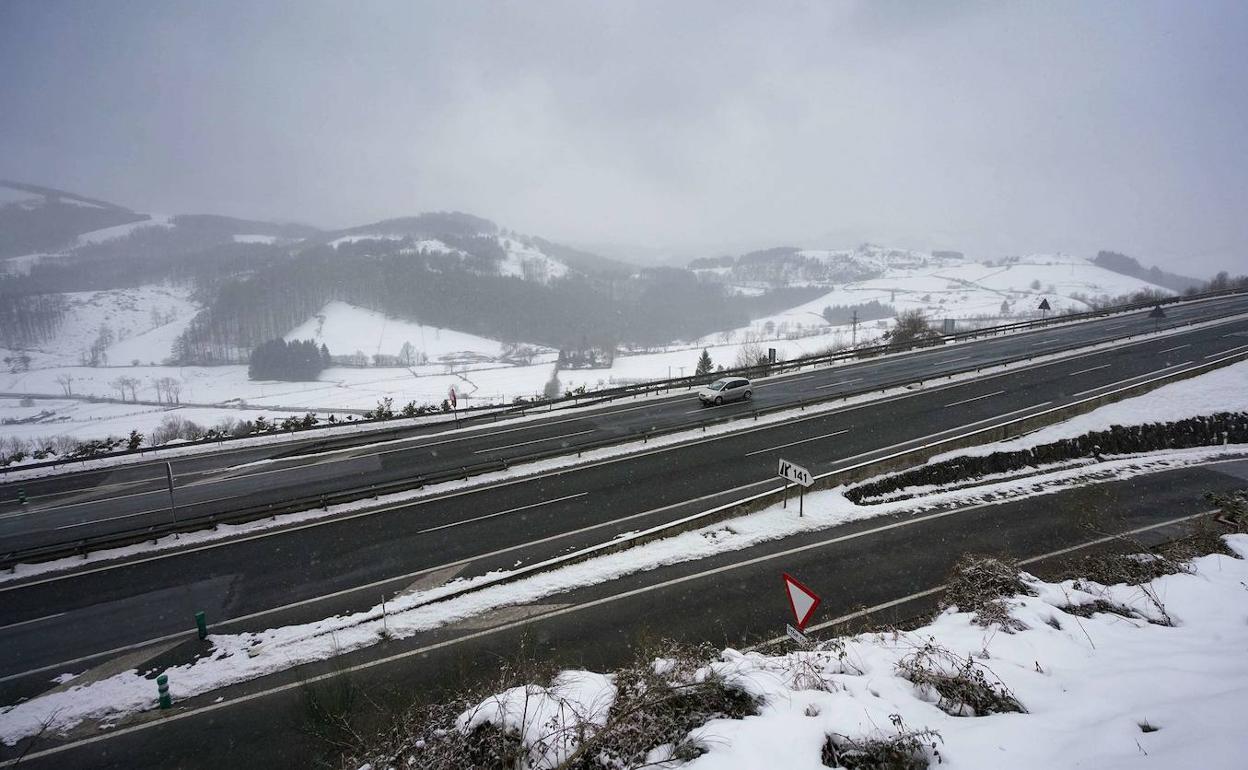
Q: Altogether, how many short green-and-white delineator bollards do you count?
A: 3